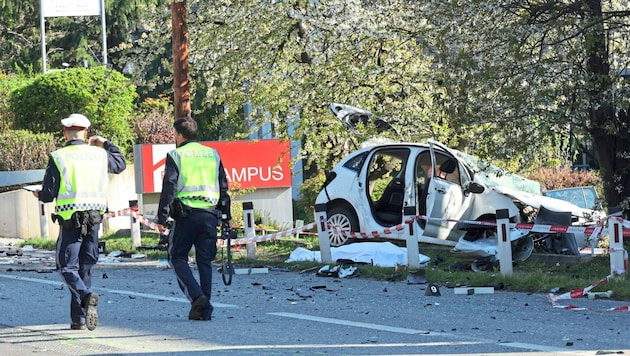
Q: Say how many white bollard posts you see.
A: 7